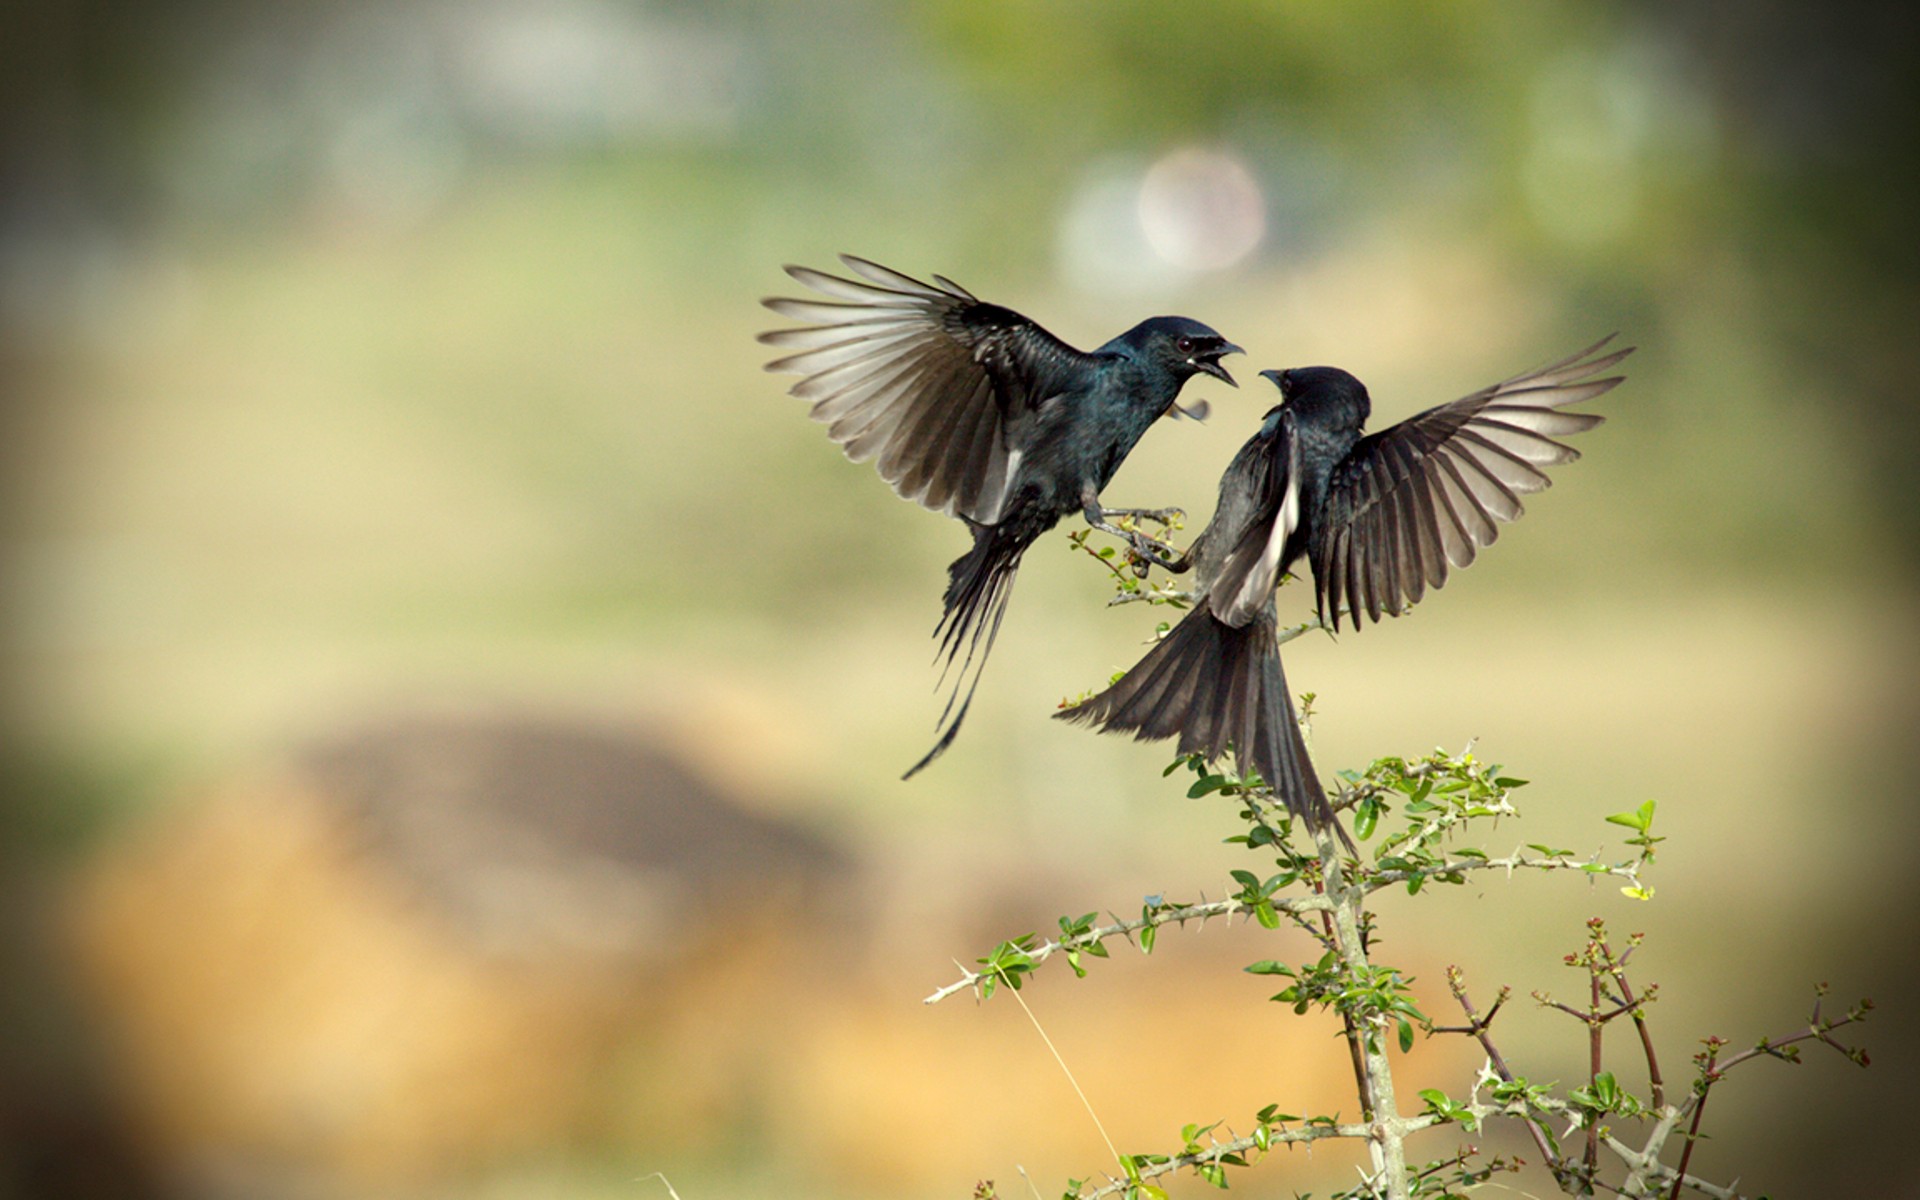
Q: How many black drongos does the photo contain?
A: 2